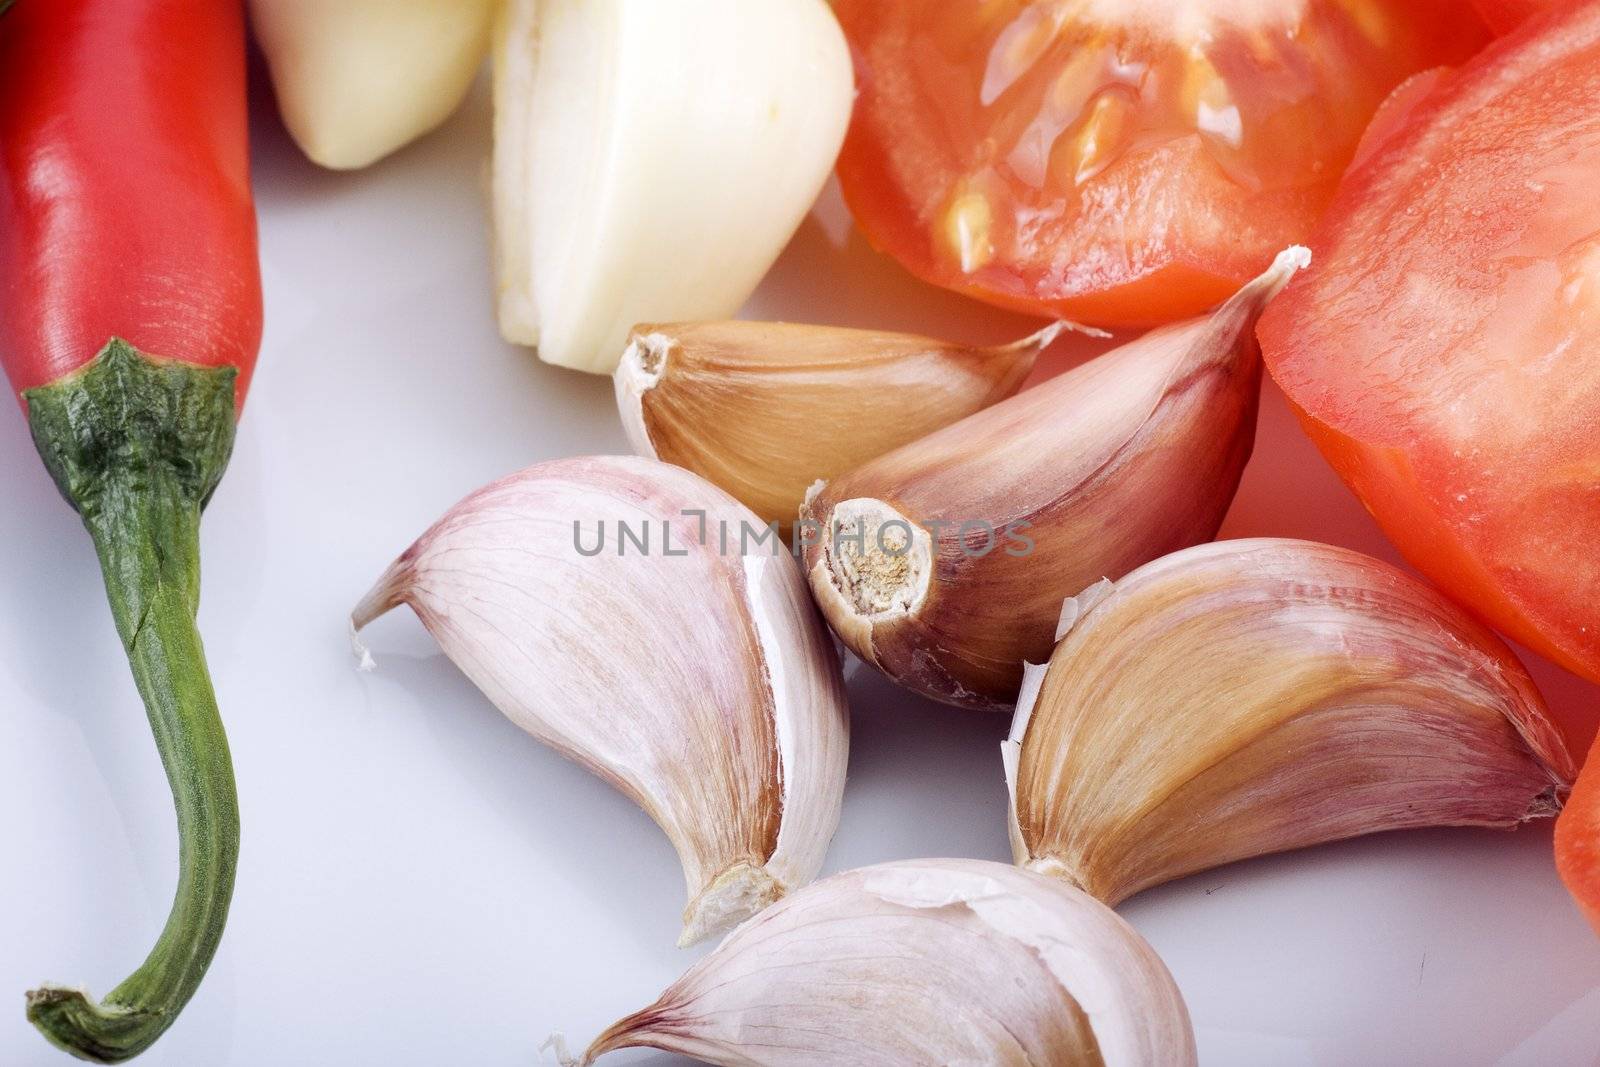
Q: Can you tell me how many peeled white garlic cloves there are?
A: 2